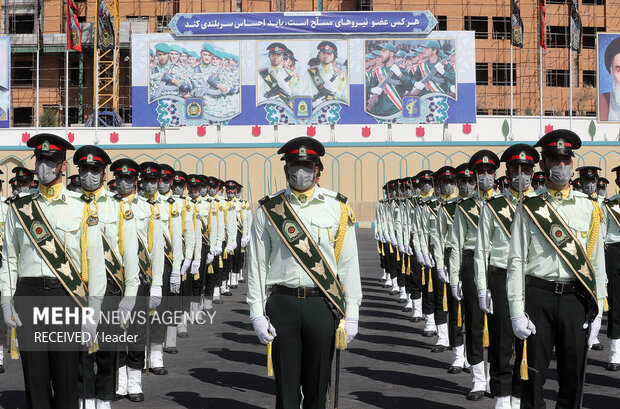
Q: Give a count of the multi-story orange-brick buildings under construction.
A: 1